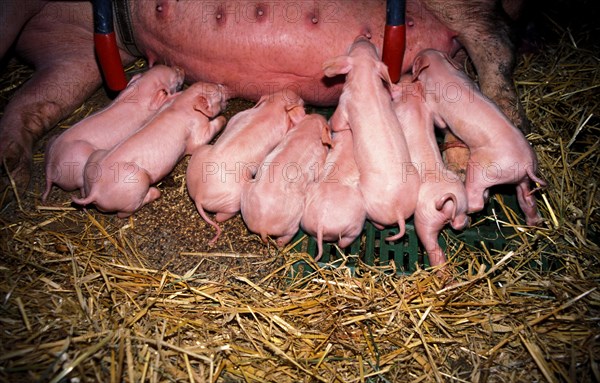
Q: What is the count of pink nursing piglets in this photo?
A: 8